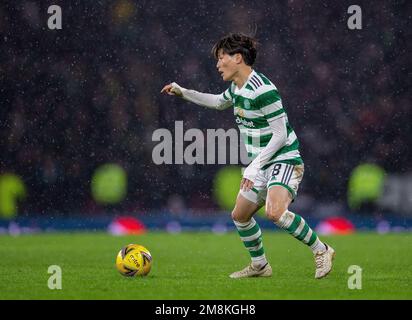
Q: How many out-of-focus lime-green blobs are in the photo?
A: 4